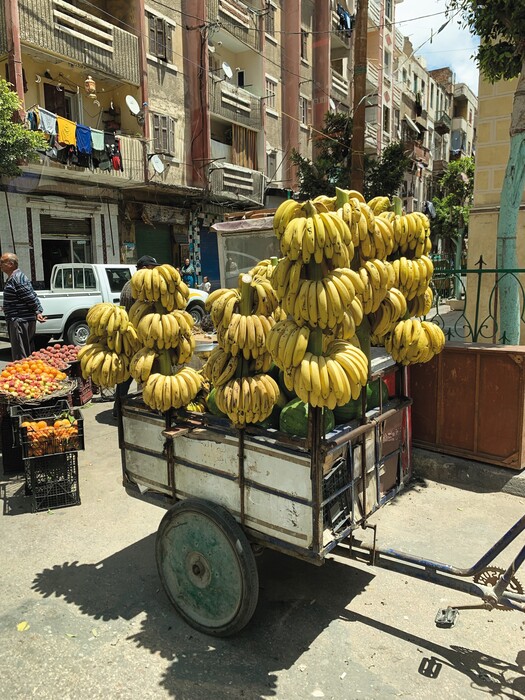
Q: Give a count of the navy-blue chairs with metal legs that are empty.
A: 0